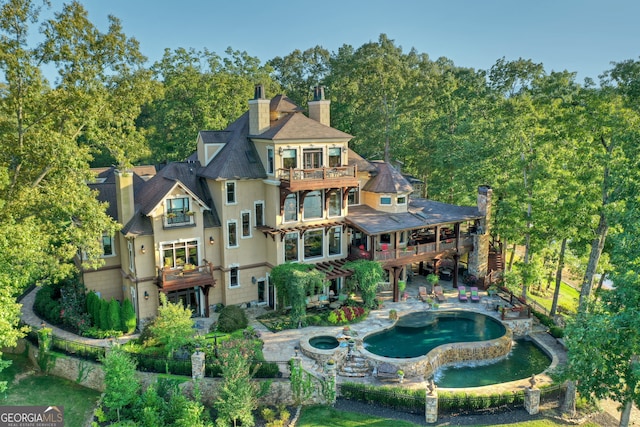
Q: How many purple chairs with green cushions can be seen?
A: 2